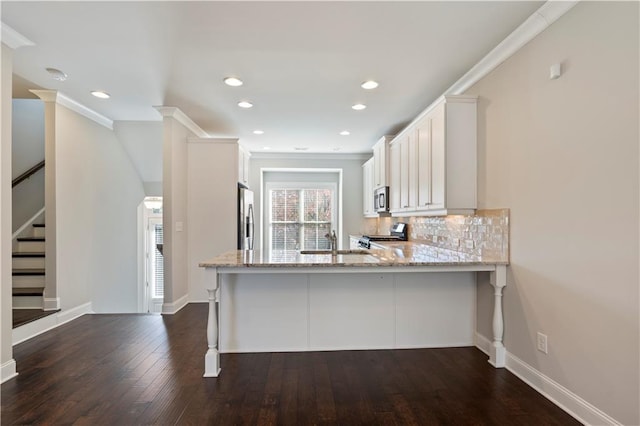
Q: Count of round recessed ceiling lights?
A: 7